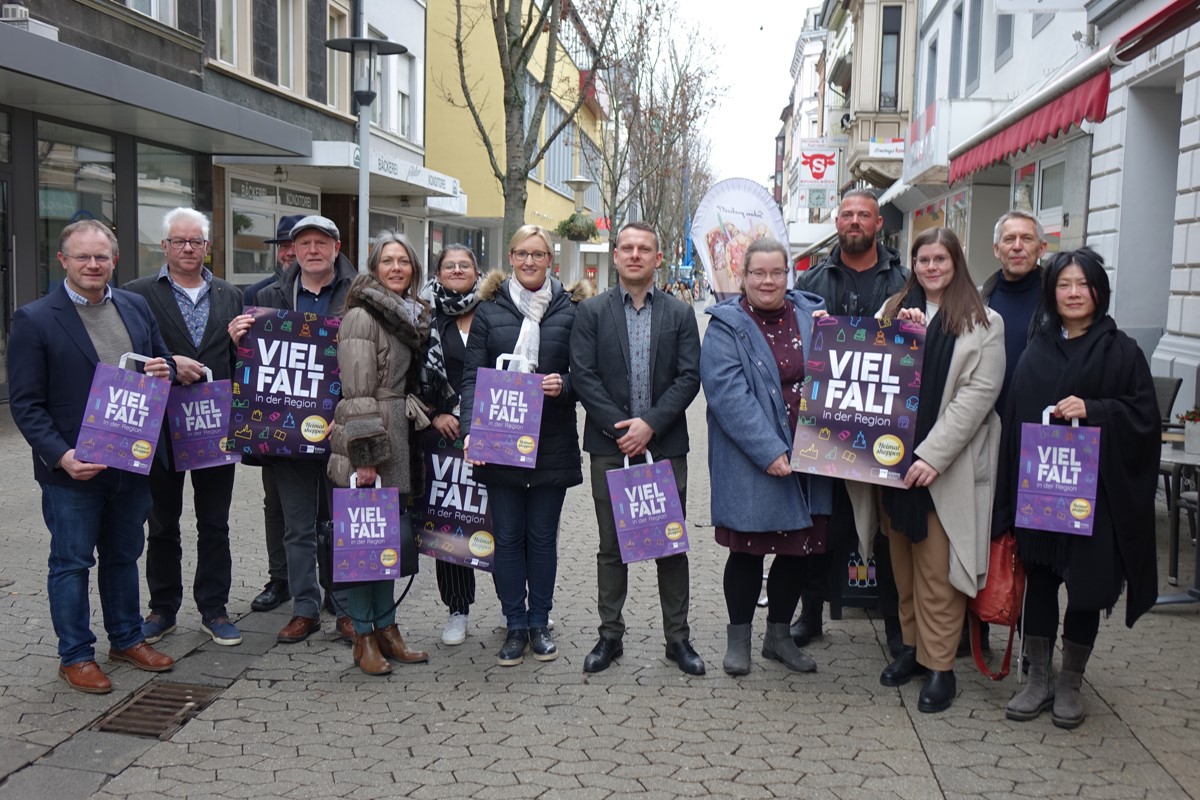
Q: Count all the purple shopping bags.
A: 6